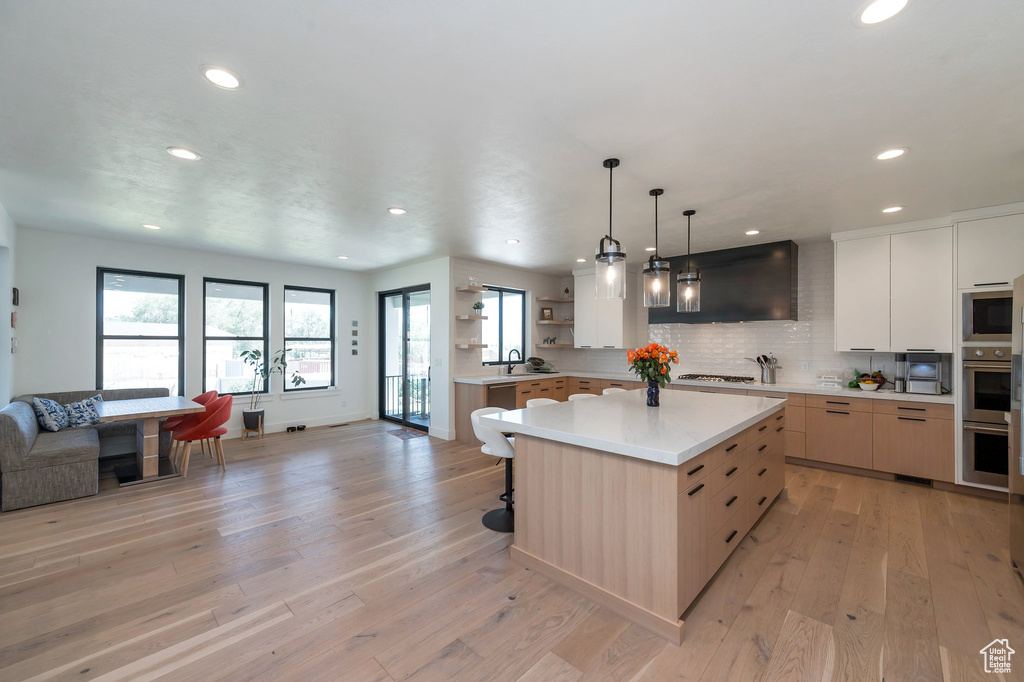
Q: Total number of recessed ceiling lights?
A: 12